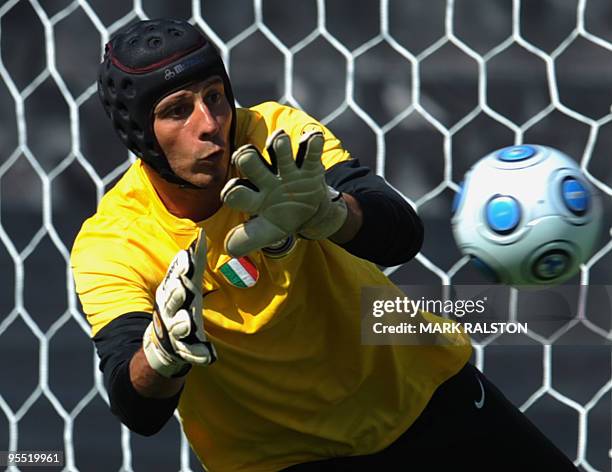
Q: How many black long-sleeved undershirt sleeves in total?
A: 2